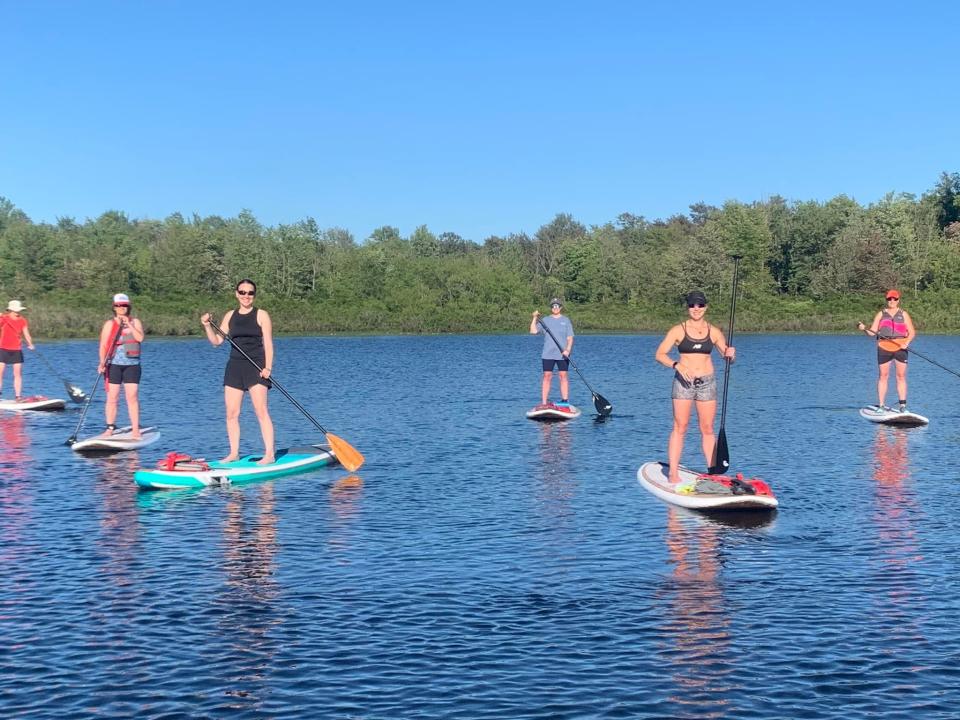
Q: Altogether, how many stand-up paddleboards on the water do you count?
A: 6